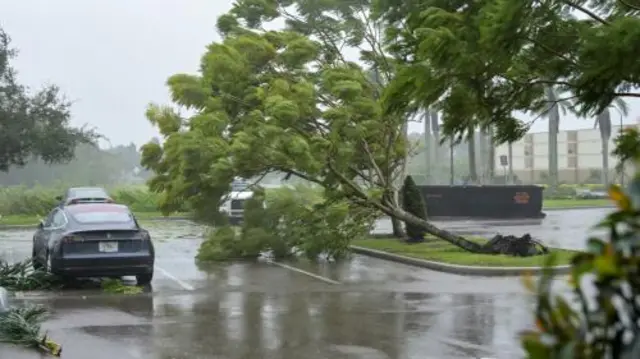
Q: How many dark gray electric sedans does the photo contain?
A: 1